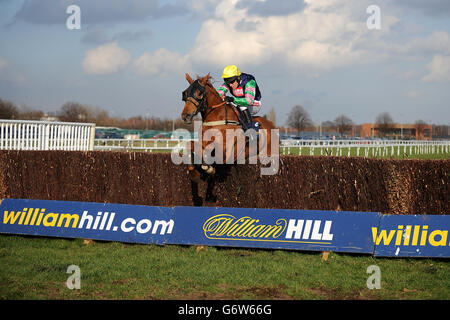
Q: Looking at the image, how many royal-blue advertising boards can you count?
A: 3